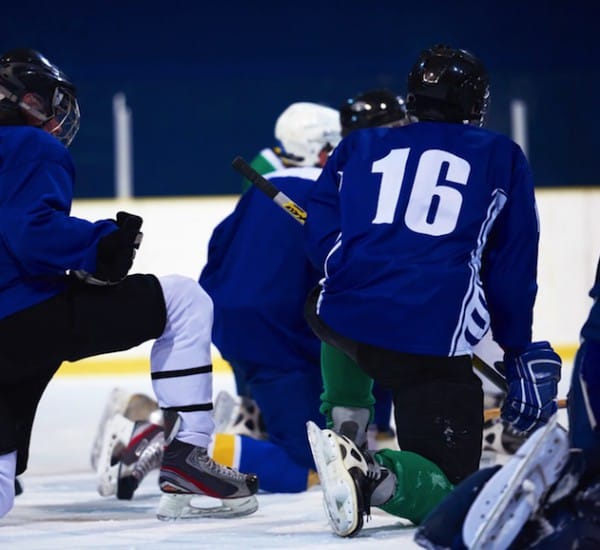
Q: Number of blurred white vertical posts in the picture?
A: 2